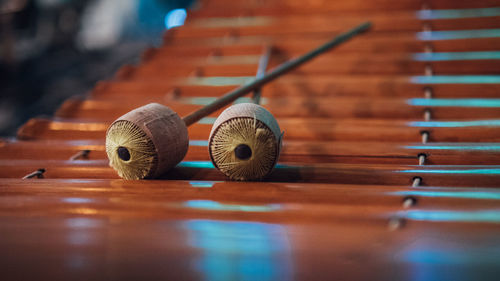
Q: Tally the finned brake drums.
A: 0